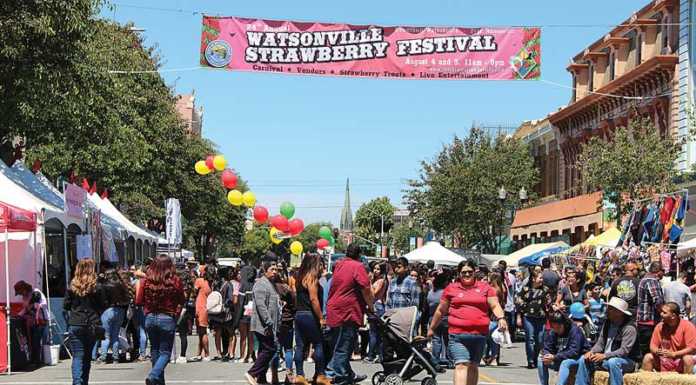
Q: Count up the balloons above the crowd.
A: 15